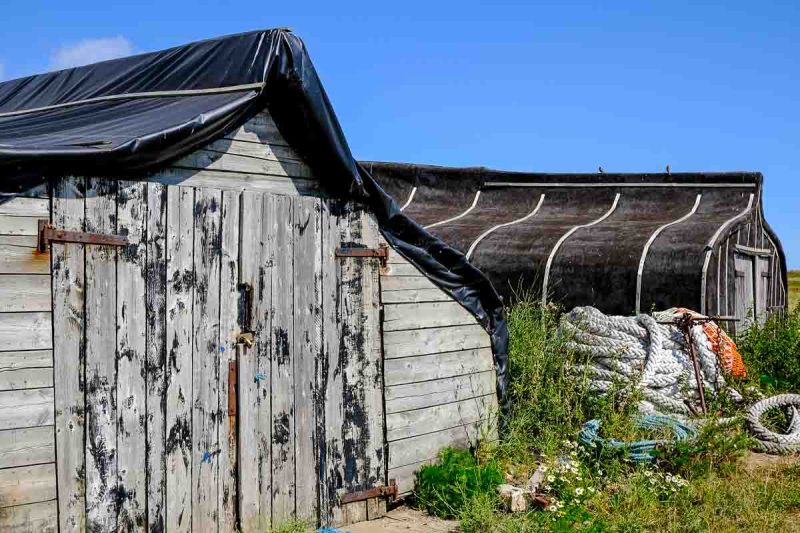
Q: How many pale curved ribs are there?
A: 6